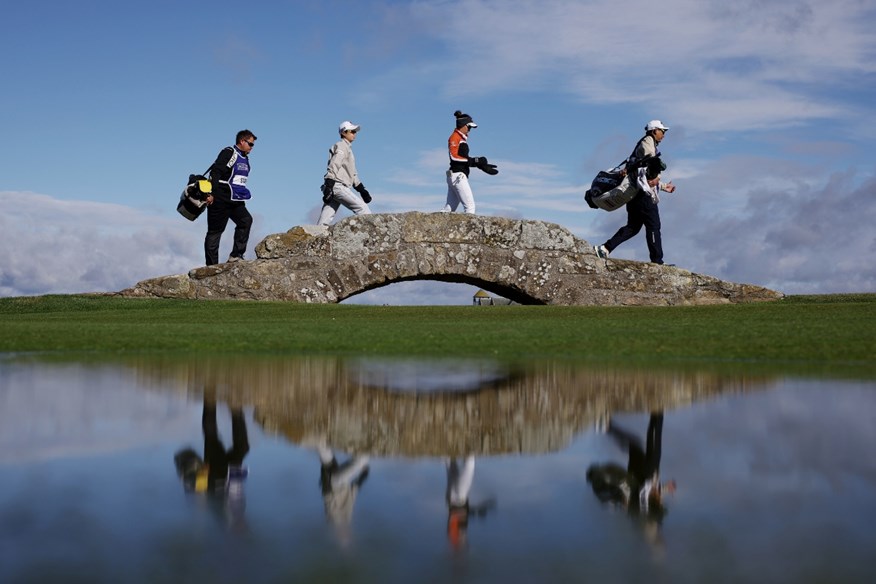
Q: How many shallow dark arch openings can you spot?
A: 1